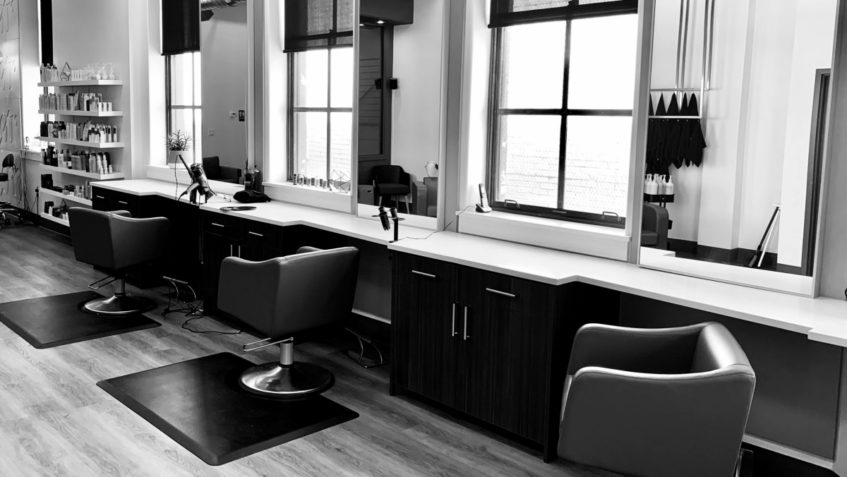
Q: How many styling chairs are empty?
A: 3